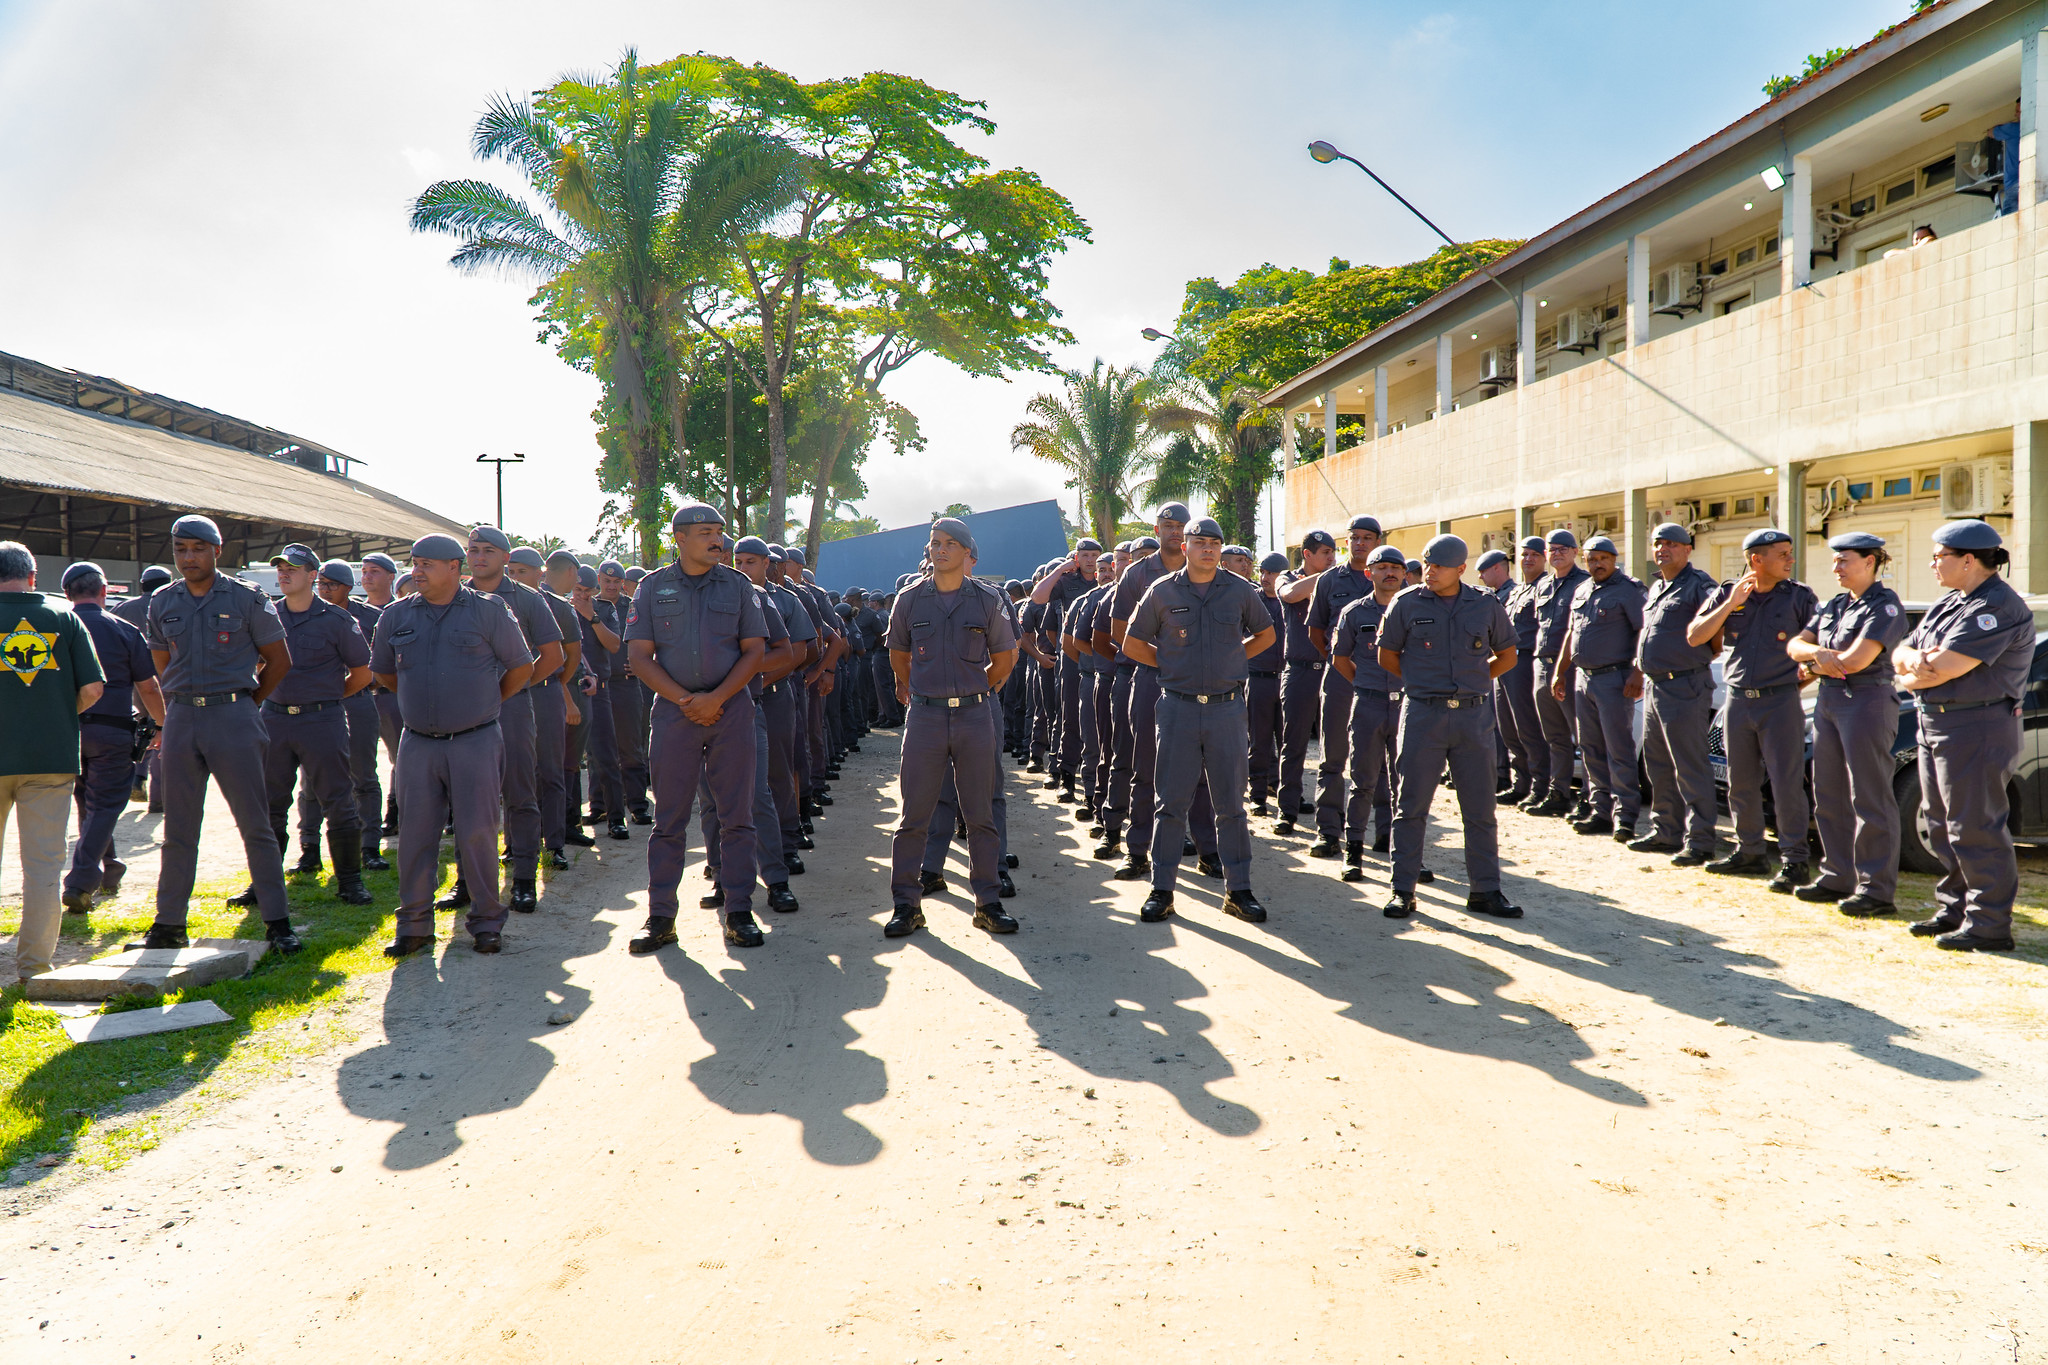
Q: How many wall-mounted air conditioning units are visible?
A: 10